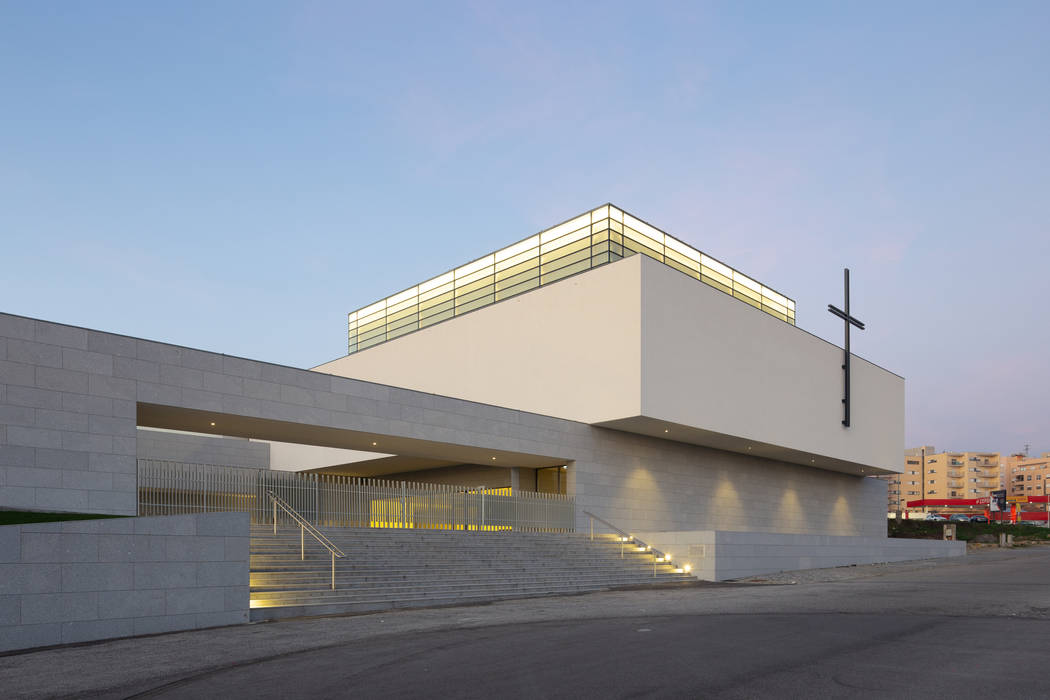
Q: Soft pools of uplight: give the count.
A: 4